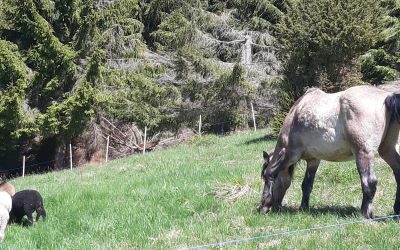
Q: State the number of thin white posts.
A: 6